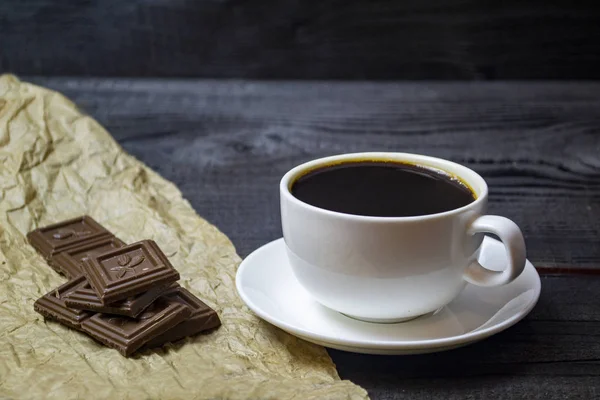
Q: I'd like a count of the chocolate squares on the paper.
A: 7